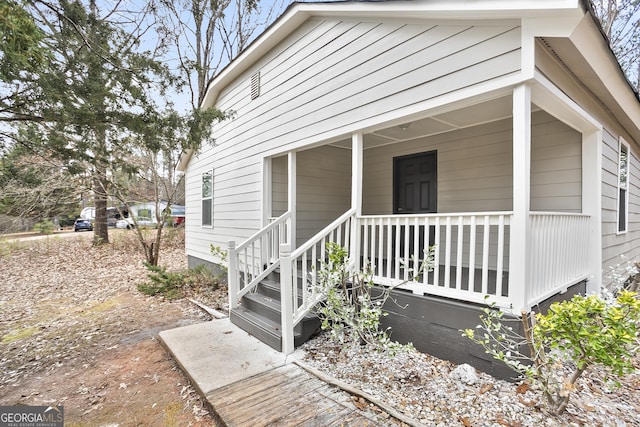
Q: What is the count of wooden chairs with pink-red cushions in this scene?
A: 0